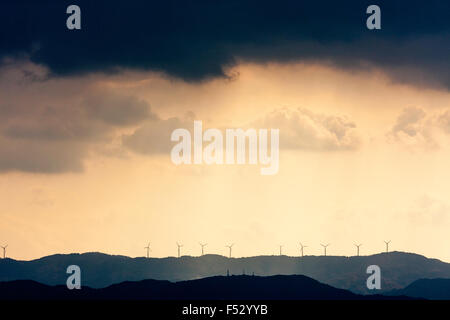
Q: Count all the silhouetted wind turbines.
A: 10